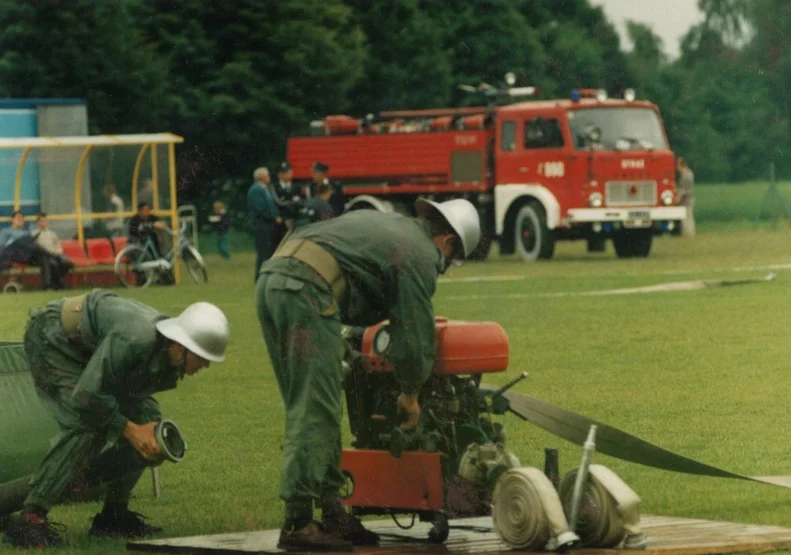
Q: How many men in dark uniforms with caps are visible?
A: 2